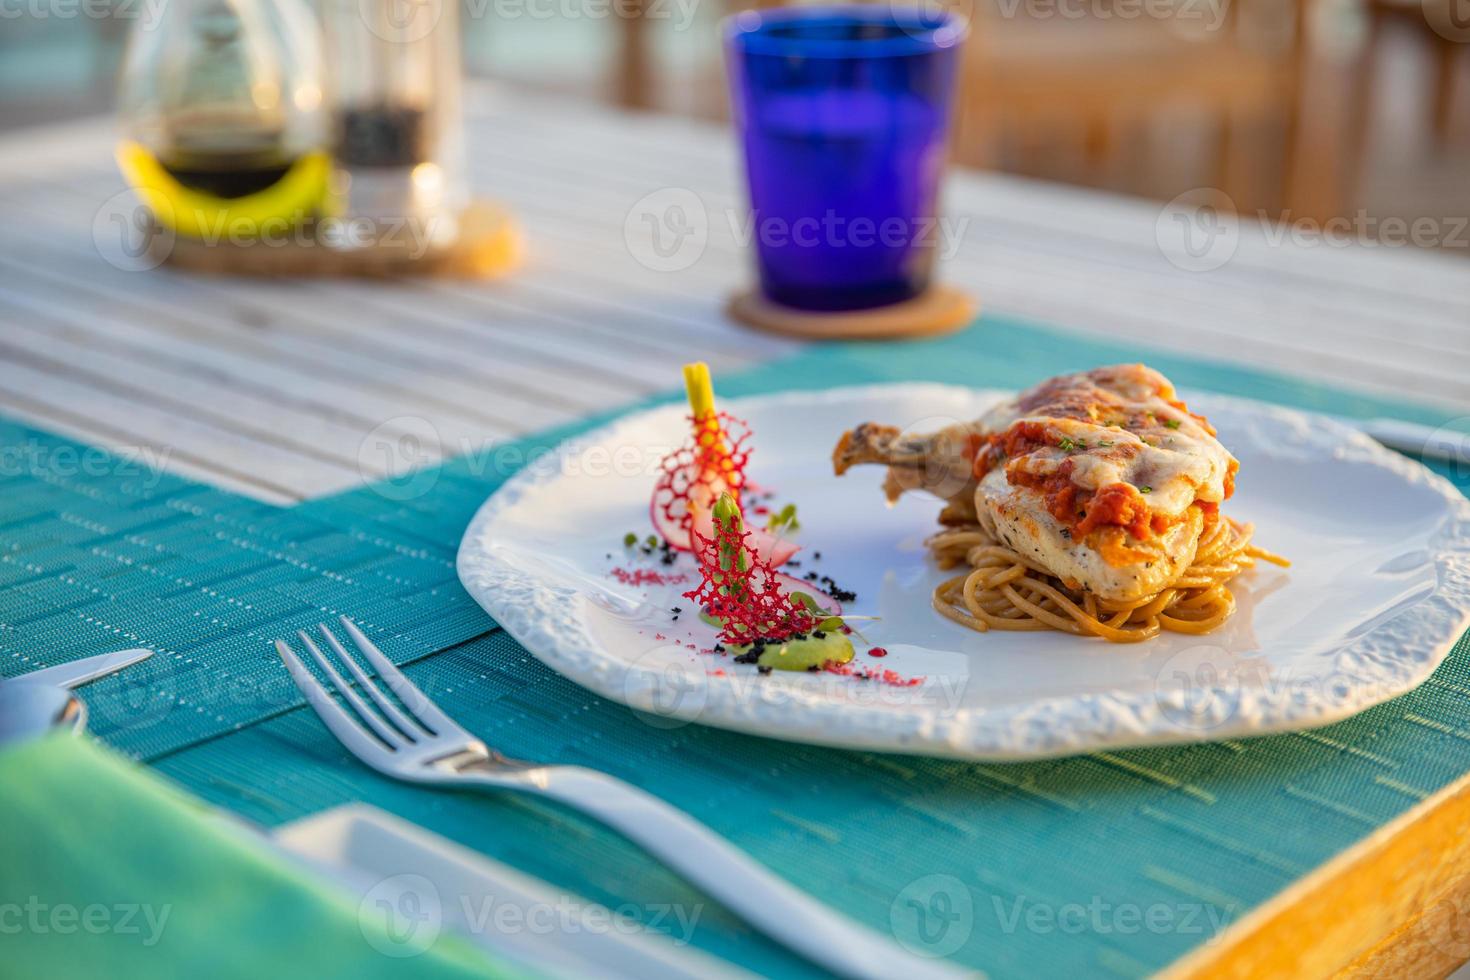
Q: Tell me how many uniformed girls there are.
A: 0